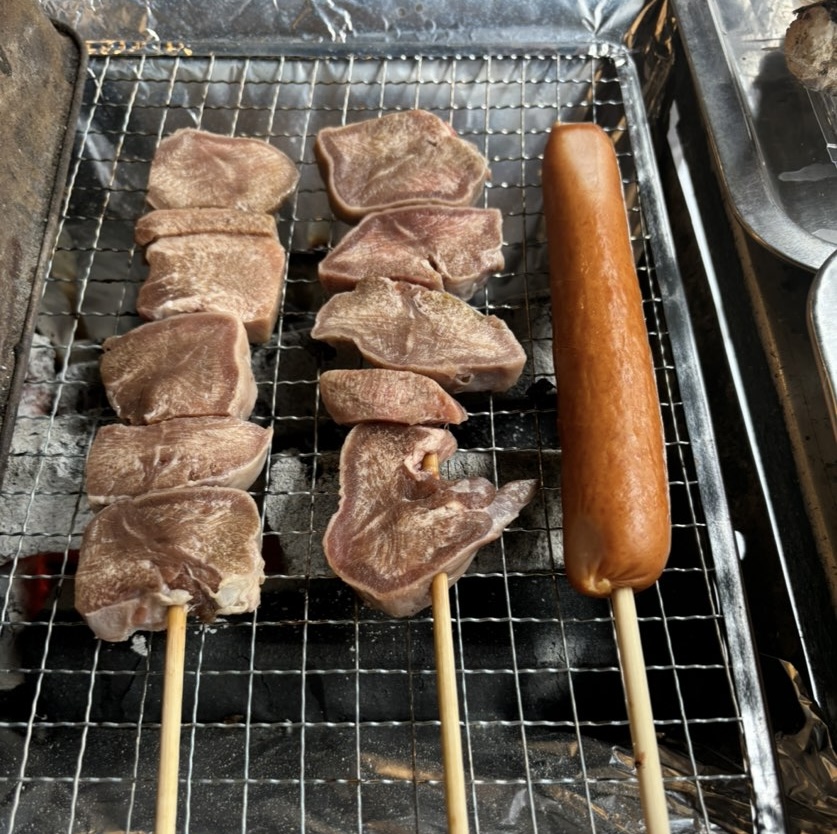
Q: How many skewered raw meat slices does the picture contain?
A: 11